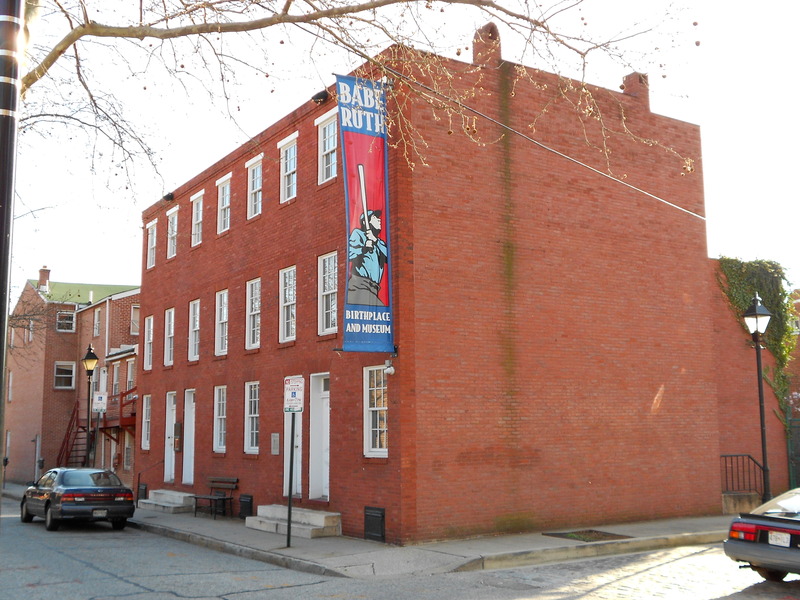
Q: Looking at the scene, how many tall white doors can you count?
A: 4